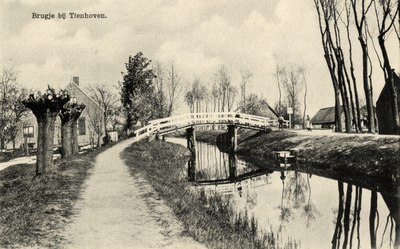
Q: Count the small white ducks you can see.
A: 0